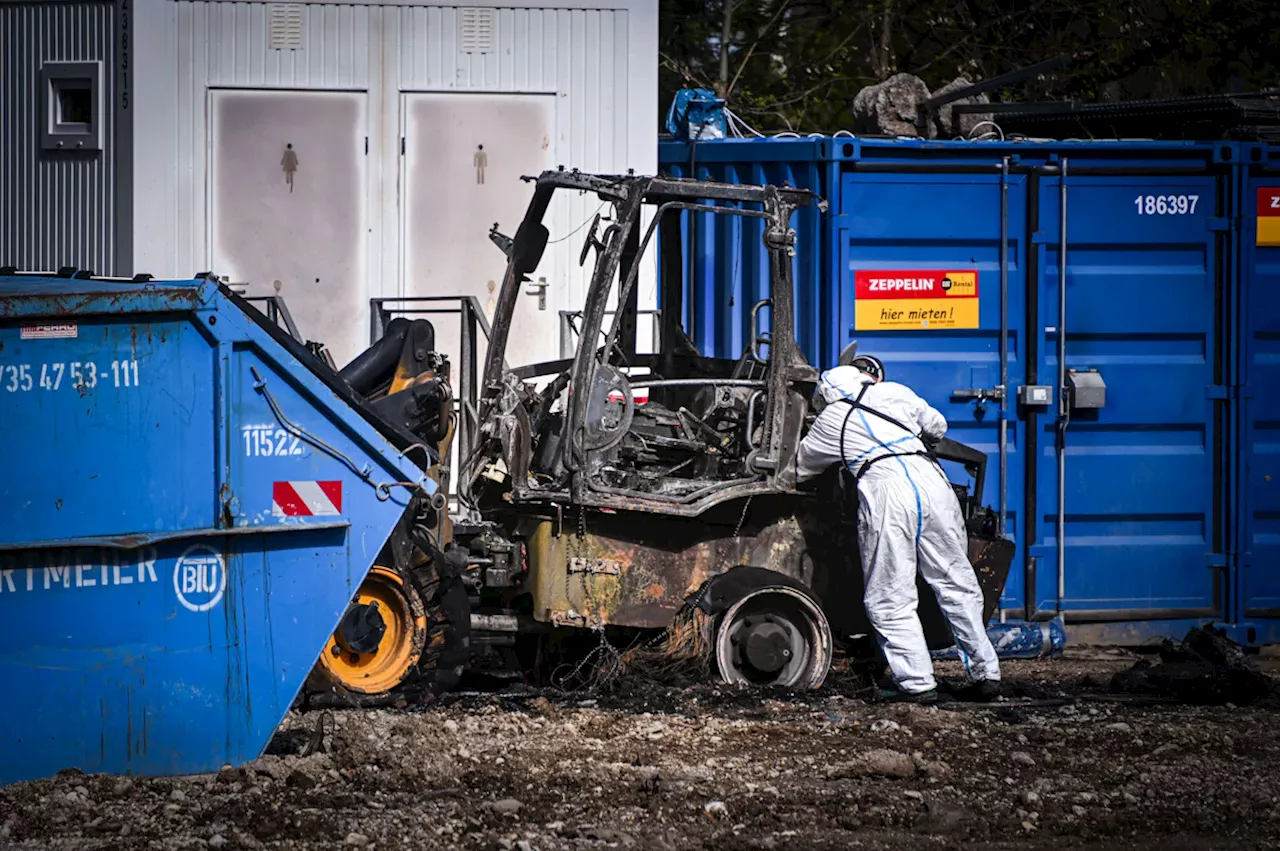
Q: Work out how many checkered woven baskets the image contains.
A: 0